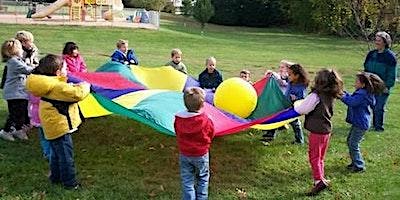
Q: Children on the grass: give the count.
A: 14